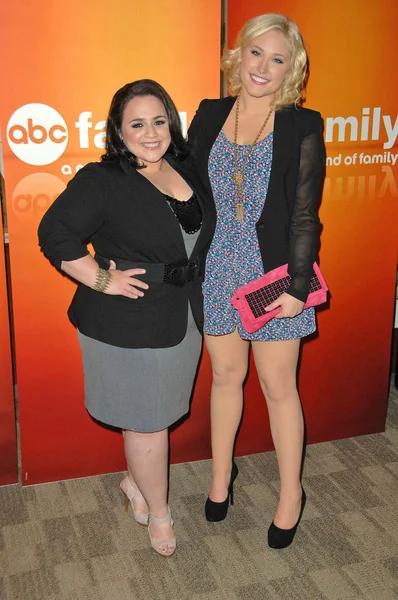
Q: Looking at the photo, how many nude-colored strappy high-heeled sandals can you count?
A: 2